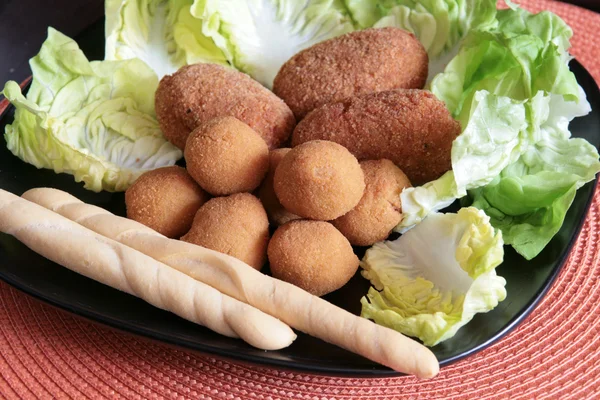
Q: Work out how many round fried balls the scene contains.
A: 7